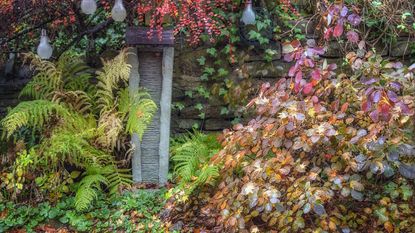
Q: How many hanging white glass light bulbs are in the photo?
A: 4